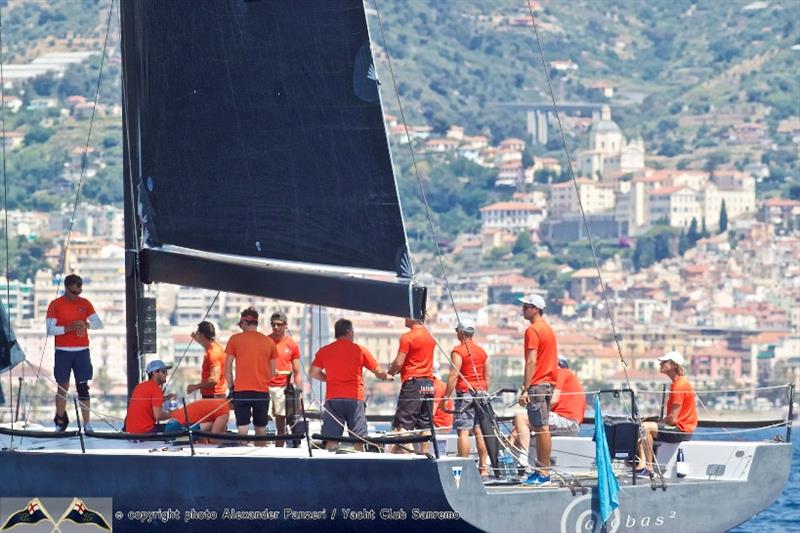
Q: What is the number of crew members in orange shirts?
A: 13